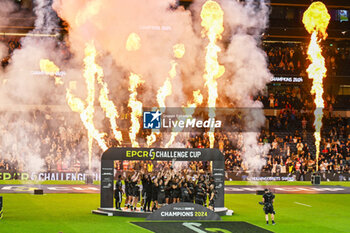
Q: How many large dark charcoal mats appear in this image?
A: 1